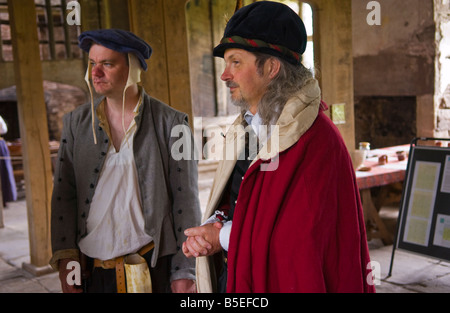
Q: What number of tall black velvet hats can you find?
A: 1